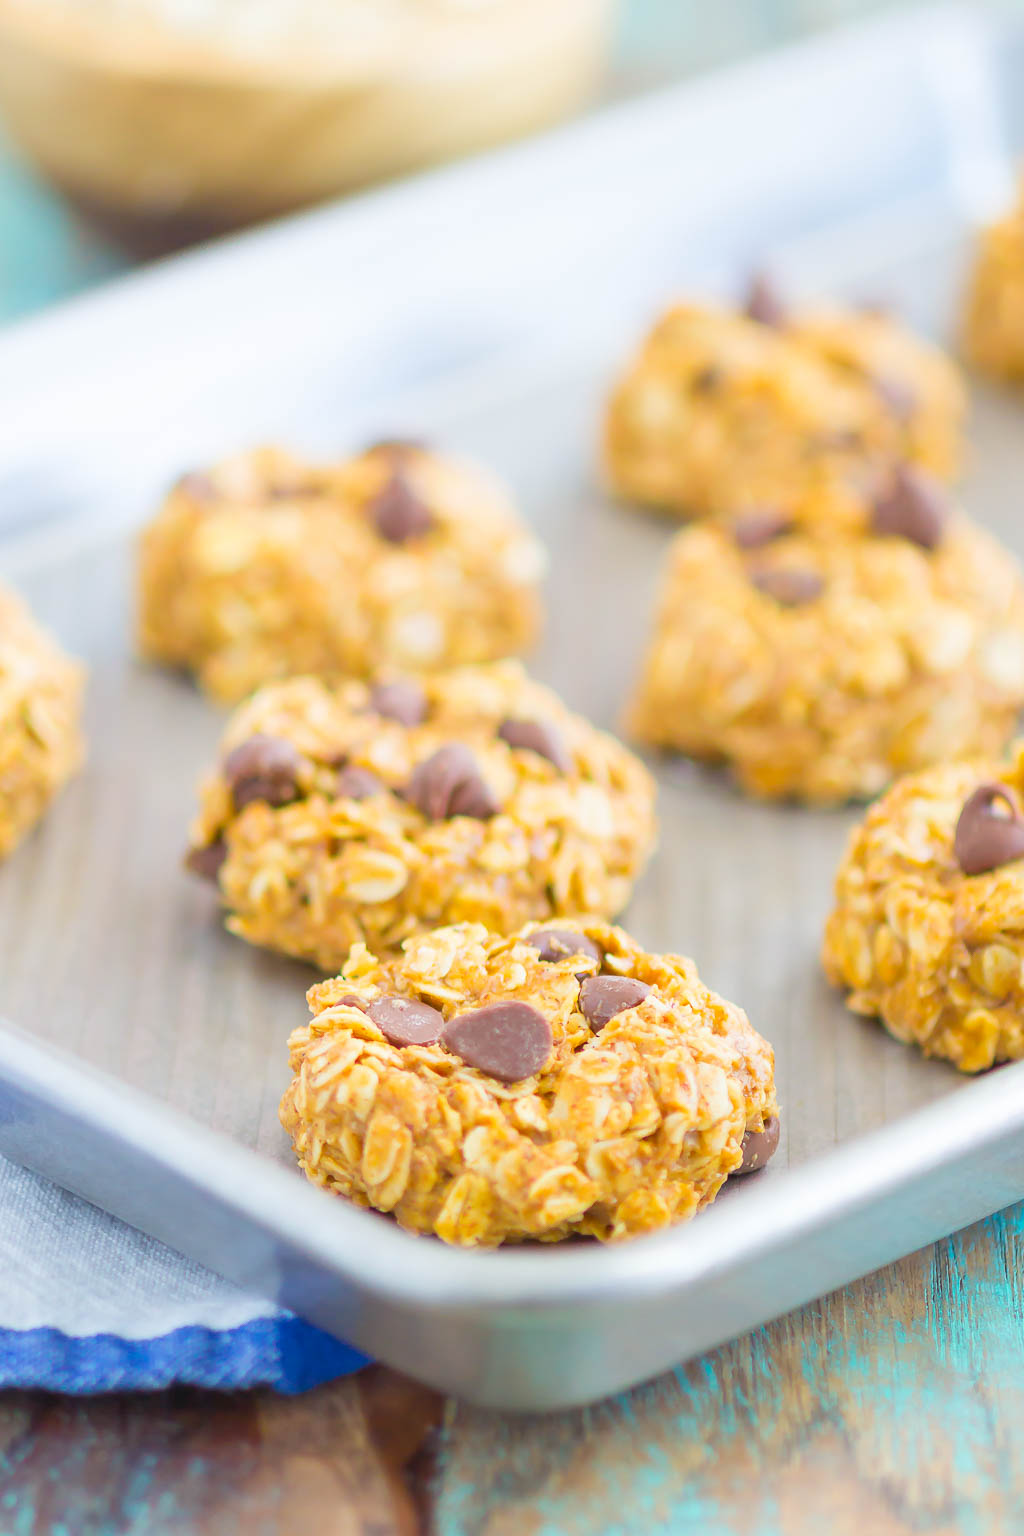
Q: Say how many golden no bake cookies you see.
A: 8